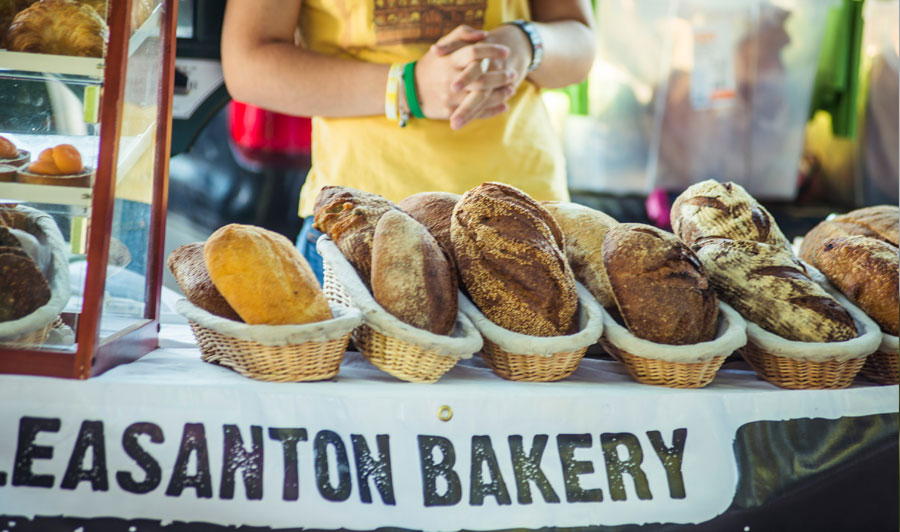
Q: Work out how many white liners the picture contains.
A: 7